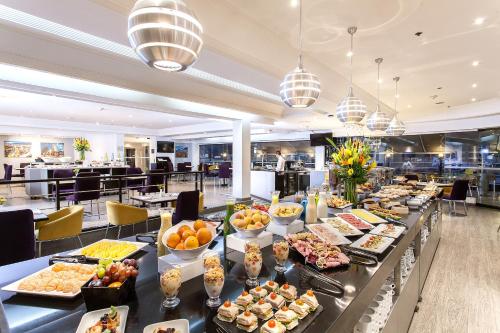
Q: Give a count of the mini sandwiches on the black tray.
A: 12